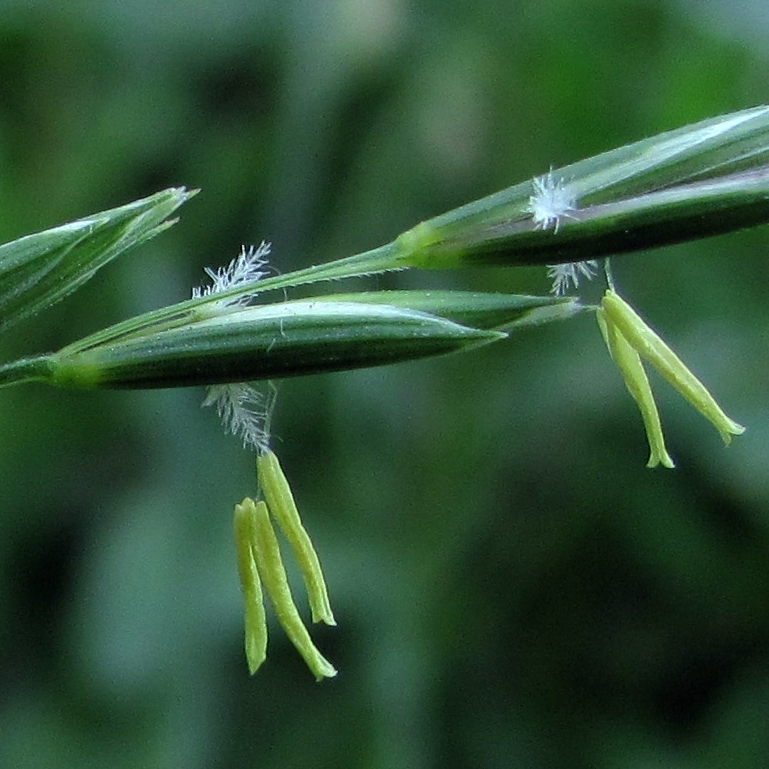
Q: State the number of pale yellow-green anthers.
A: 5